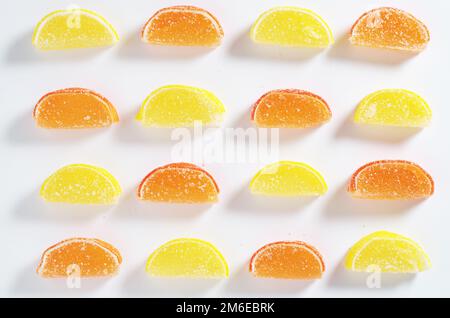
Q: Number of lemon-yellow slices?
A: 8